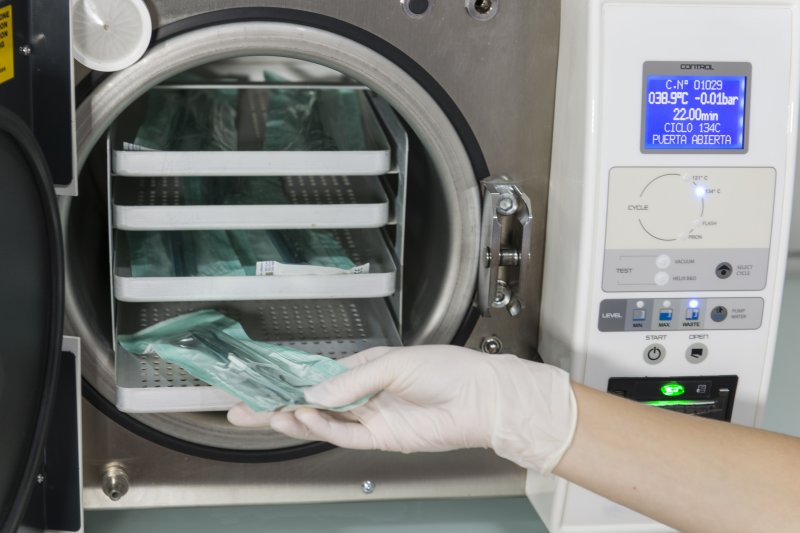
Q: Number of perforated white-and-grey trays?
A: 4